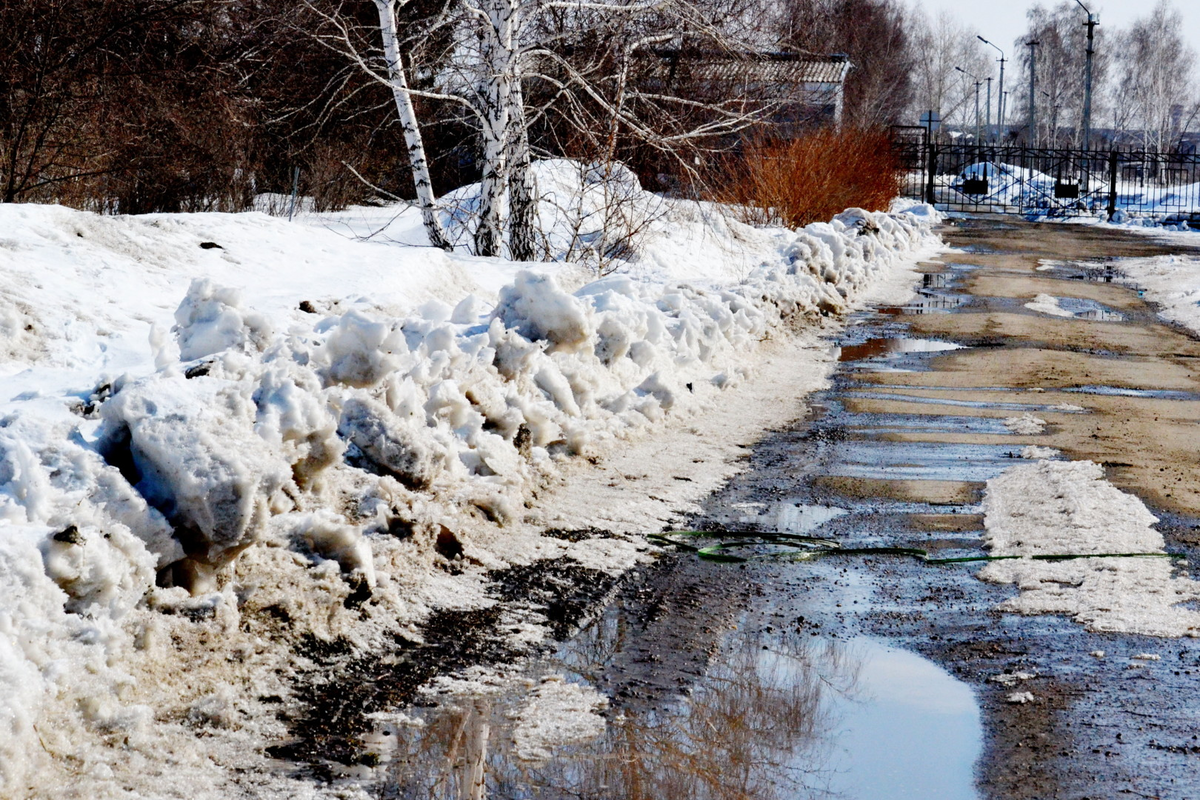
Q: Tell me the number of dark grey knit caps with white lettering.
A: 0